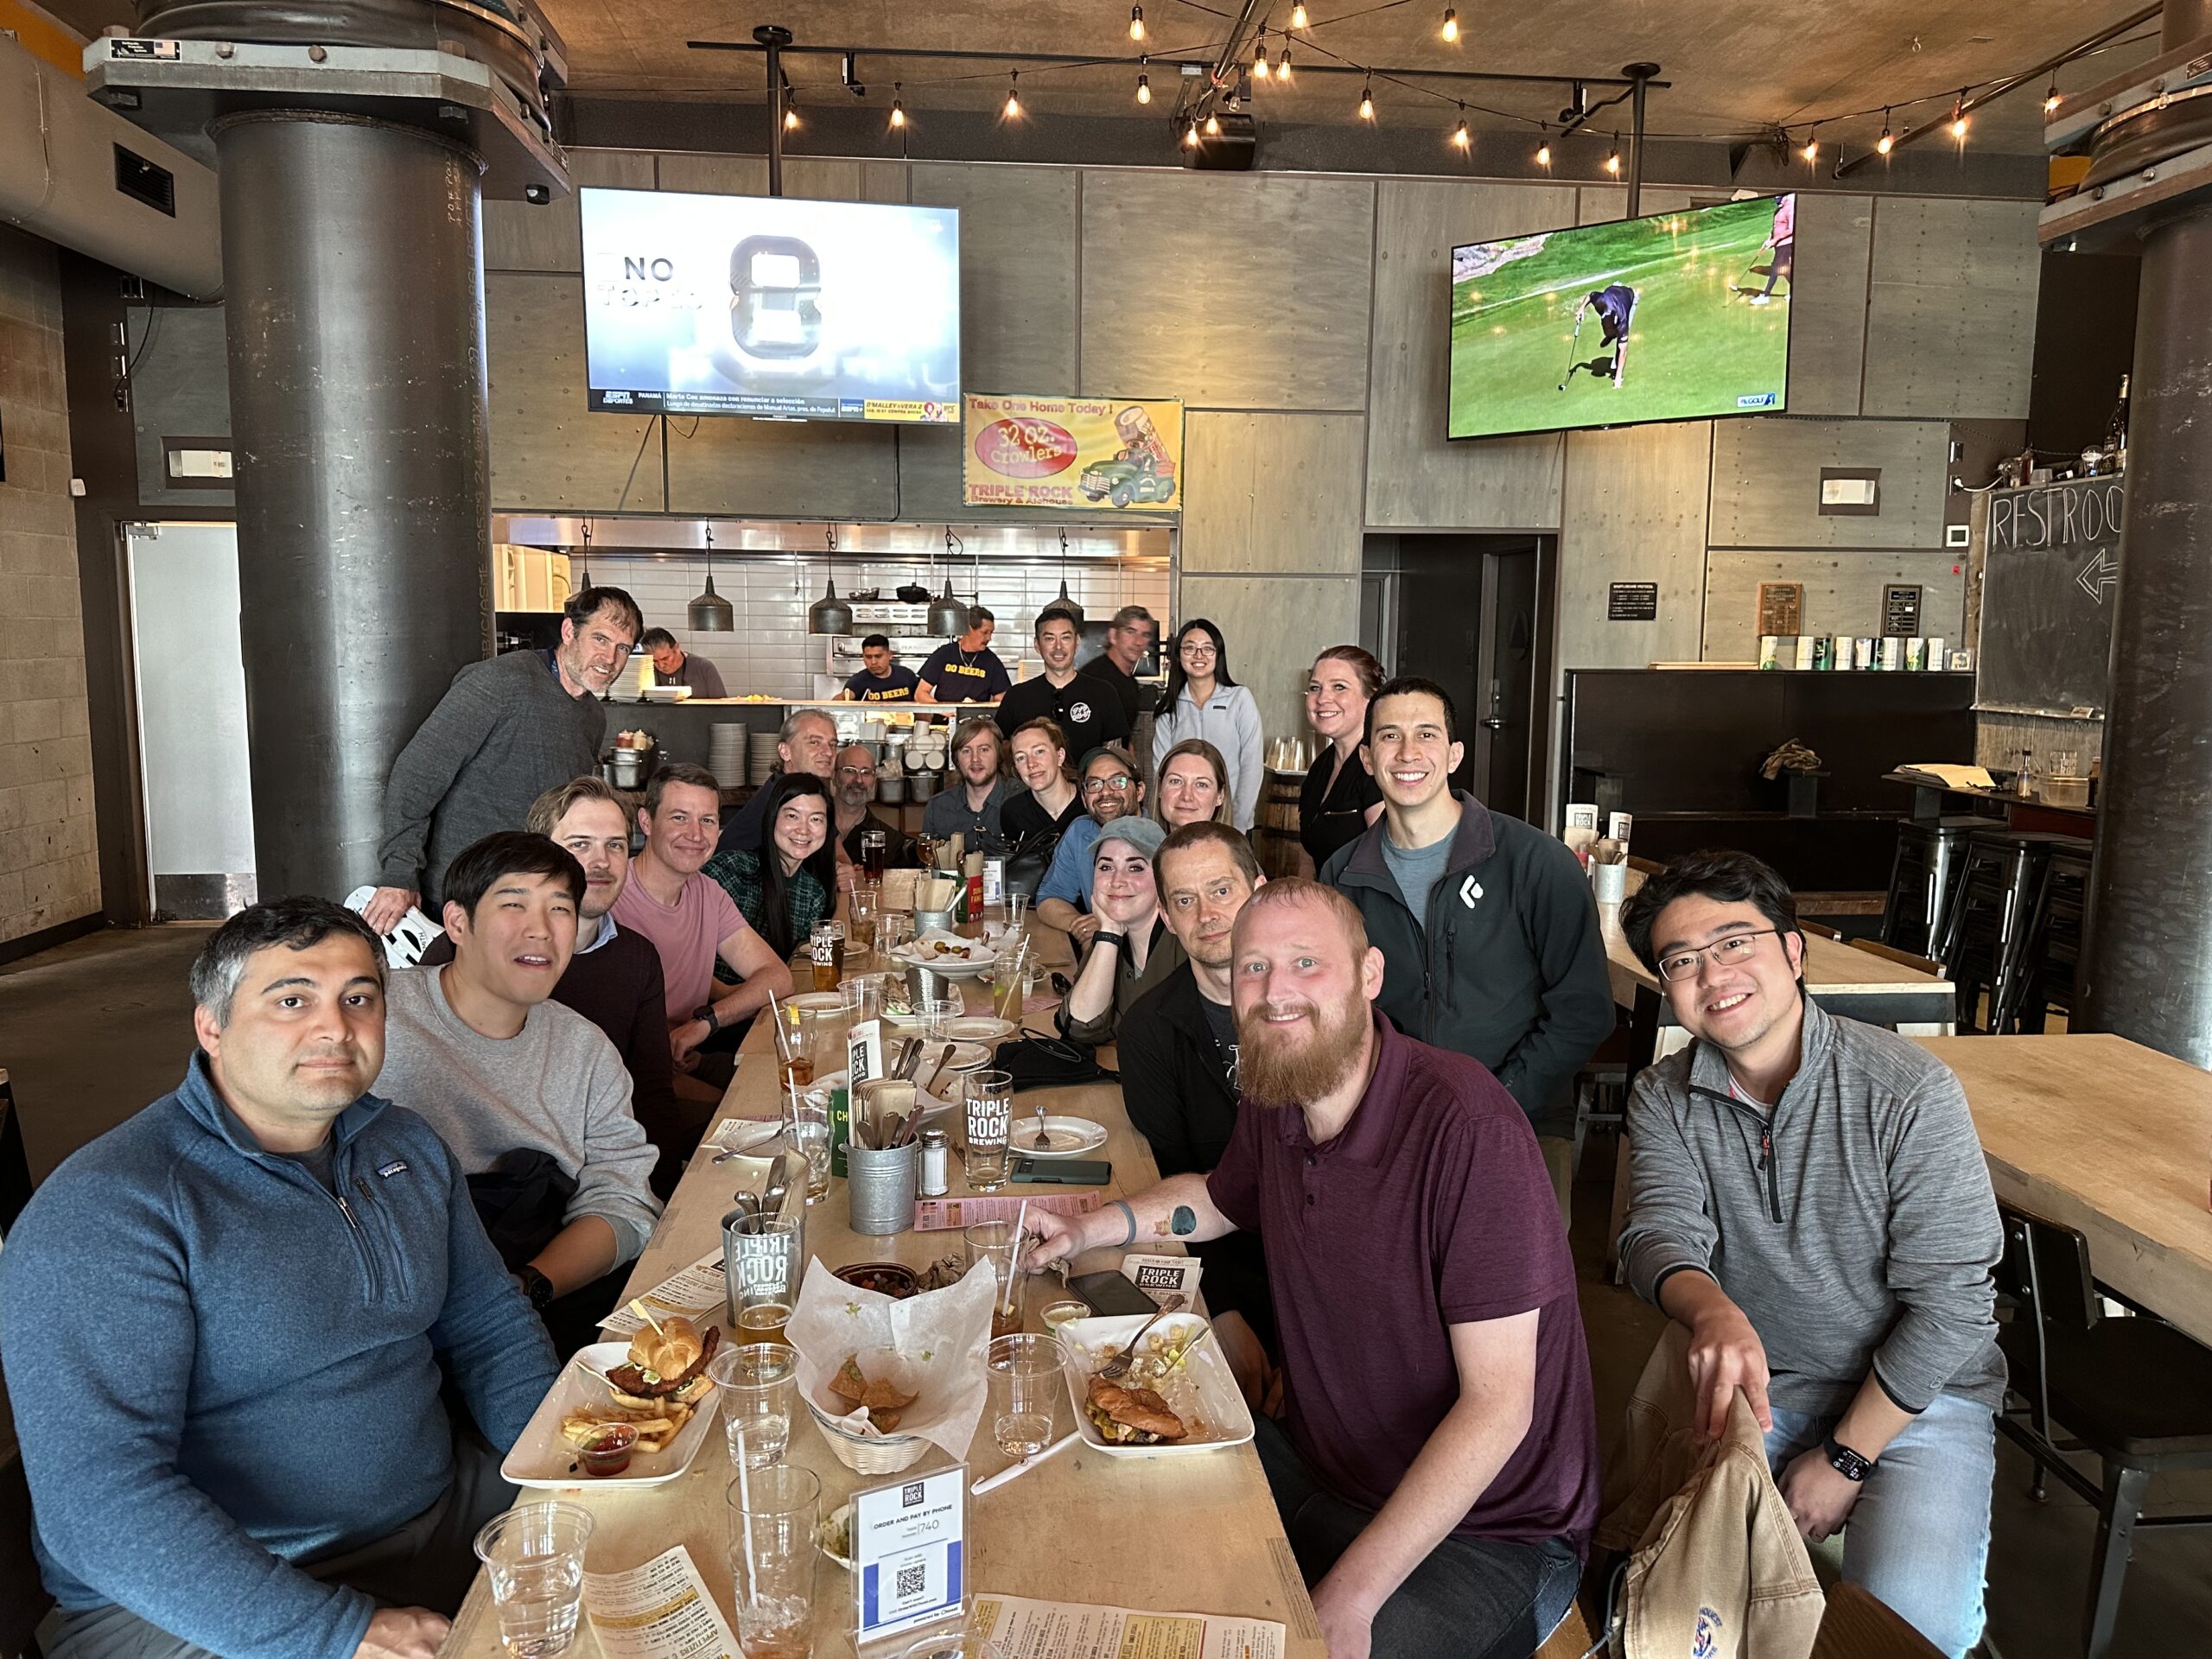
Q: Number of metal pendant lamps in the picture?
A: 5